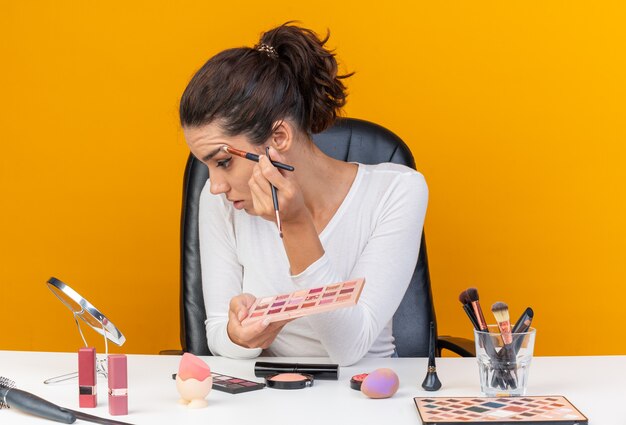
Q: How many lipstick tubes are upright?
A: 2